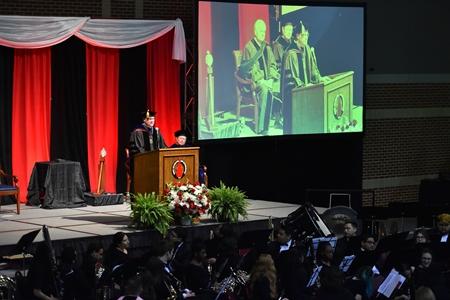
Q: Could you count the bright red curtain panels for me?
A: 3